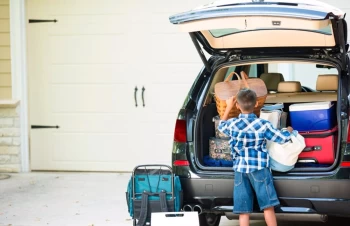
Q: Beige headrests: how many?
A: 2